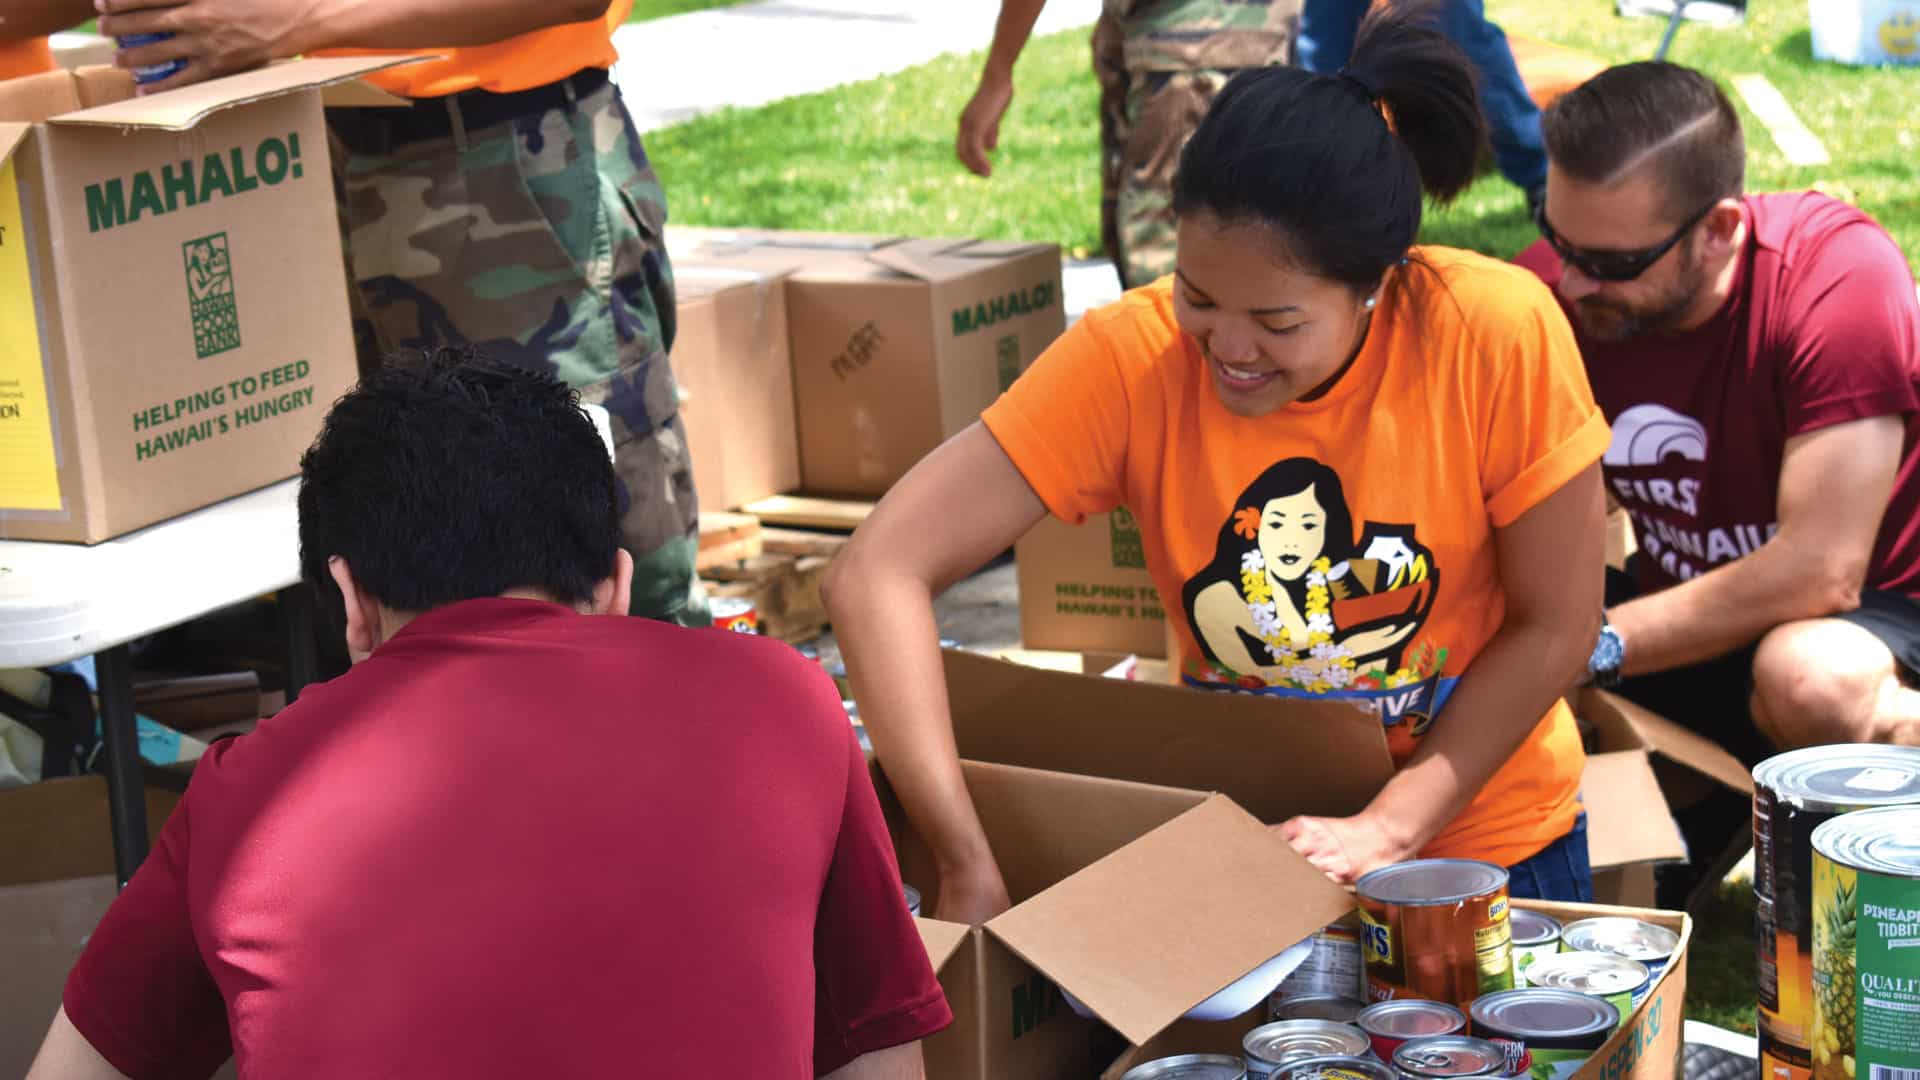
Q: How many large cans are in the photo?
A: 3